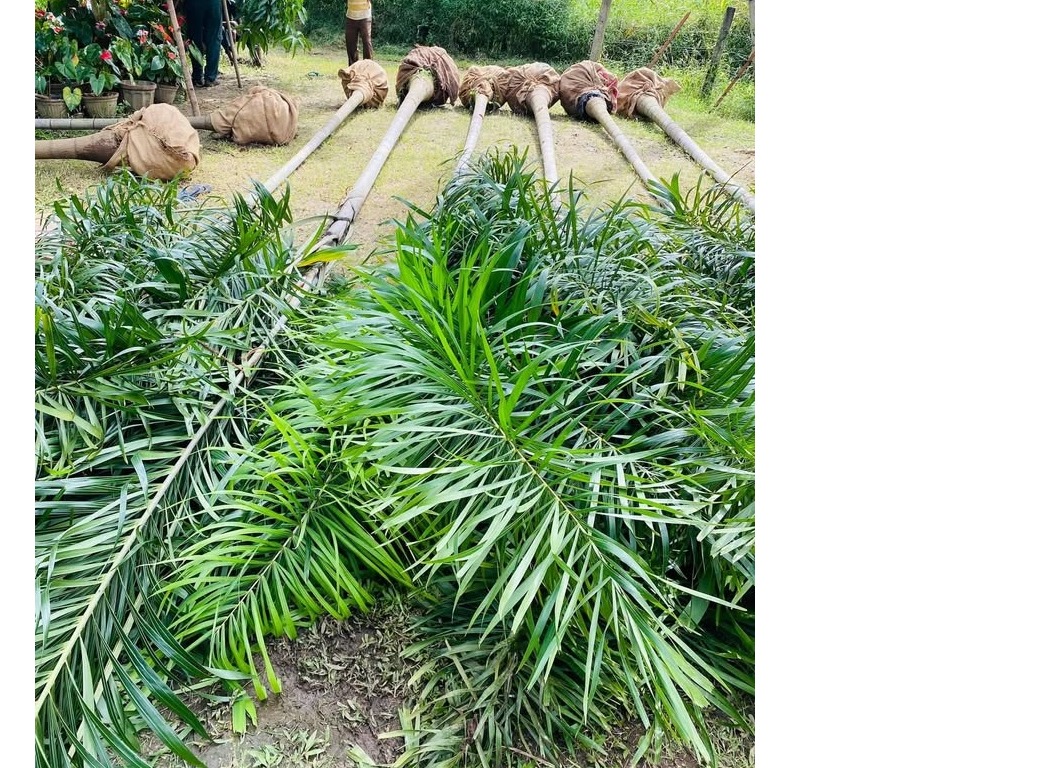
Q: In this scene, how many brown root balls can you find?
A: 8